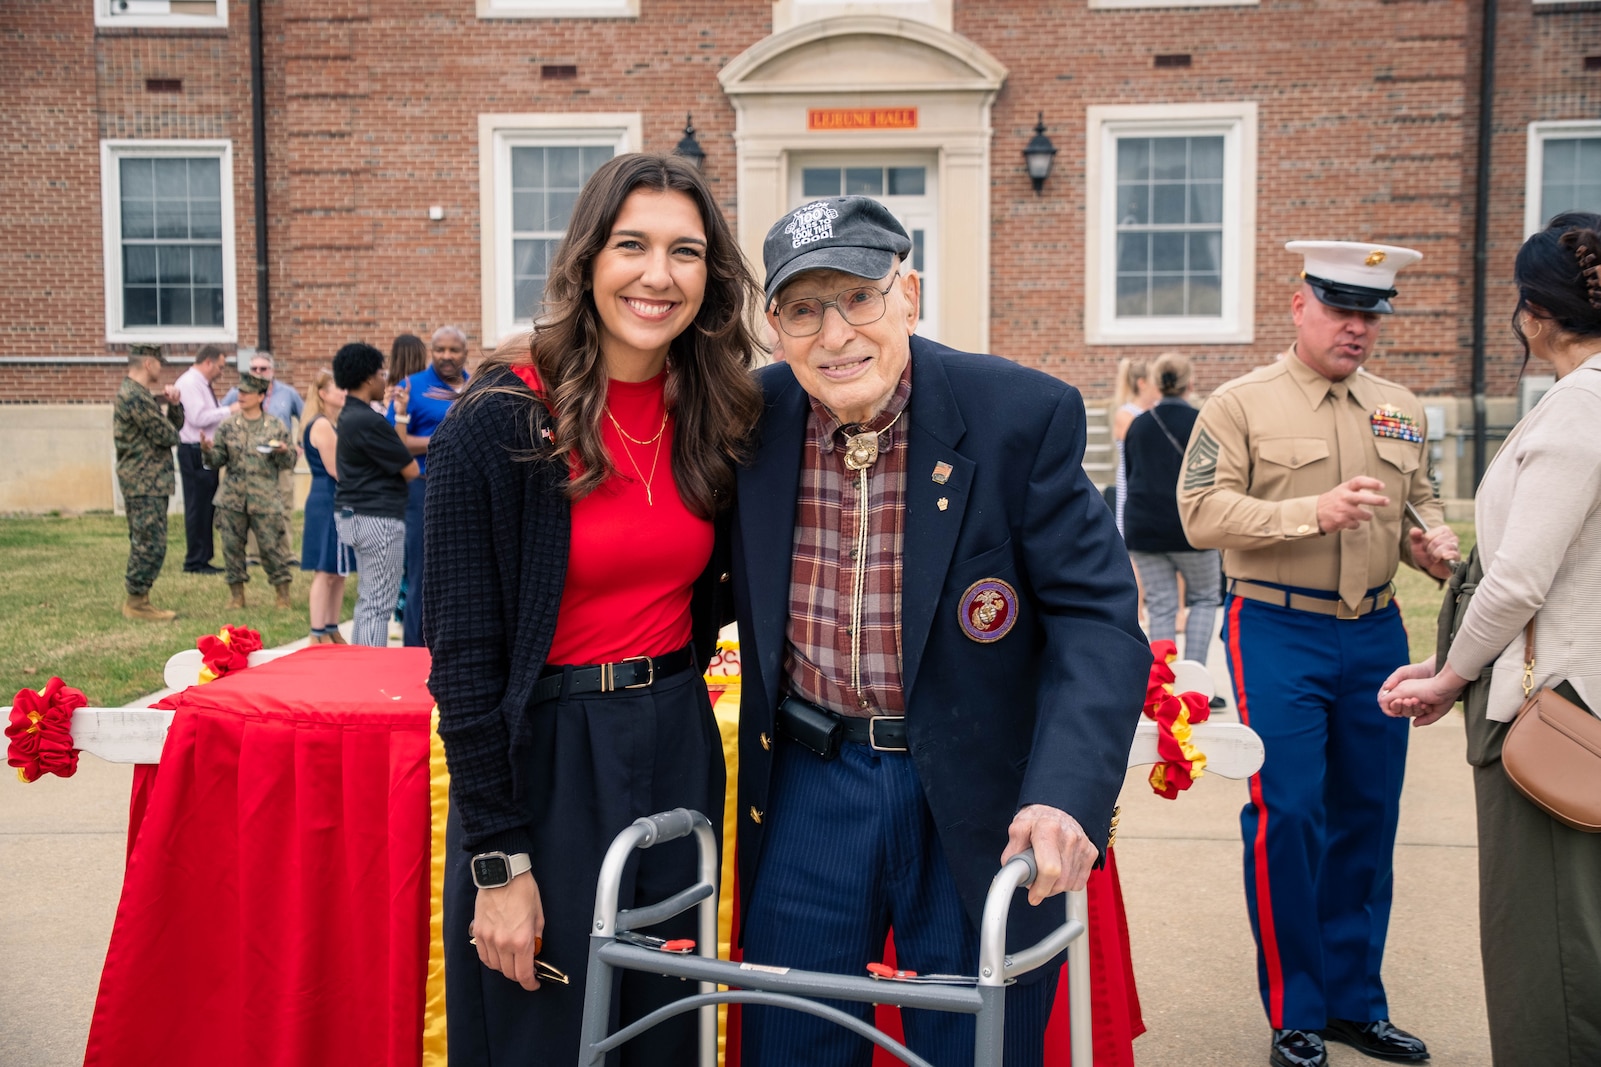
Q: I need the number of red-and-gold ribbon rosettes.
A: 4